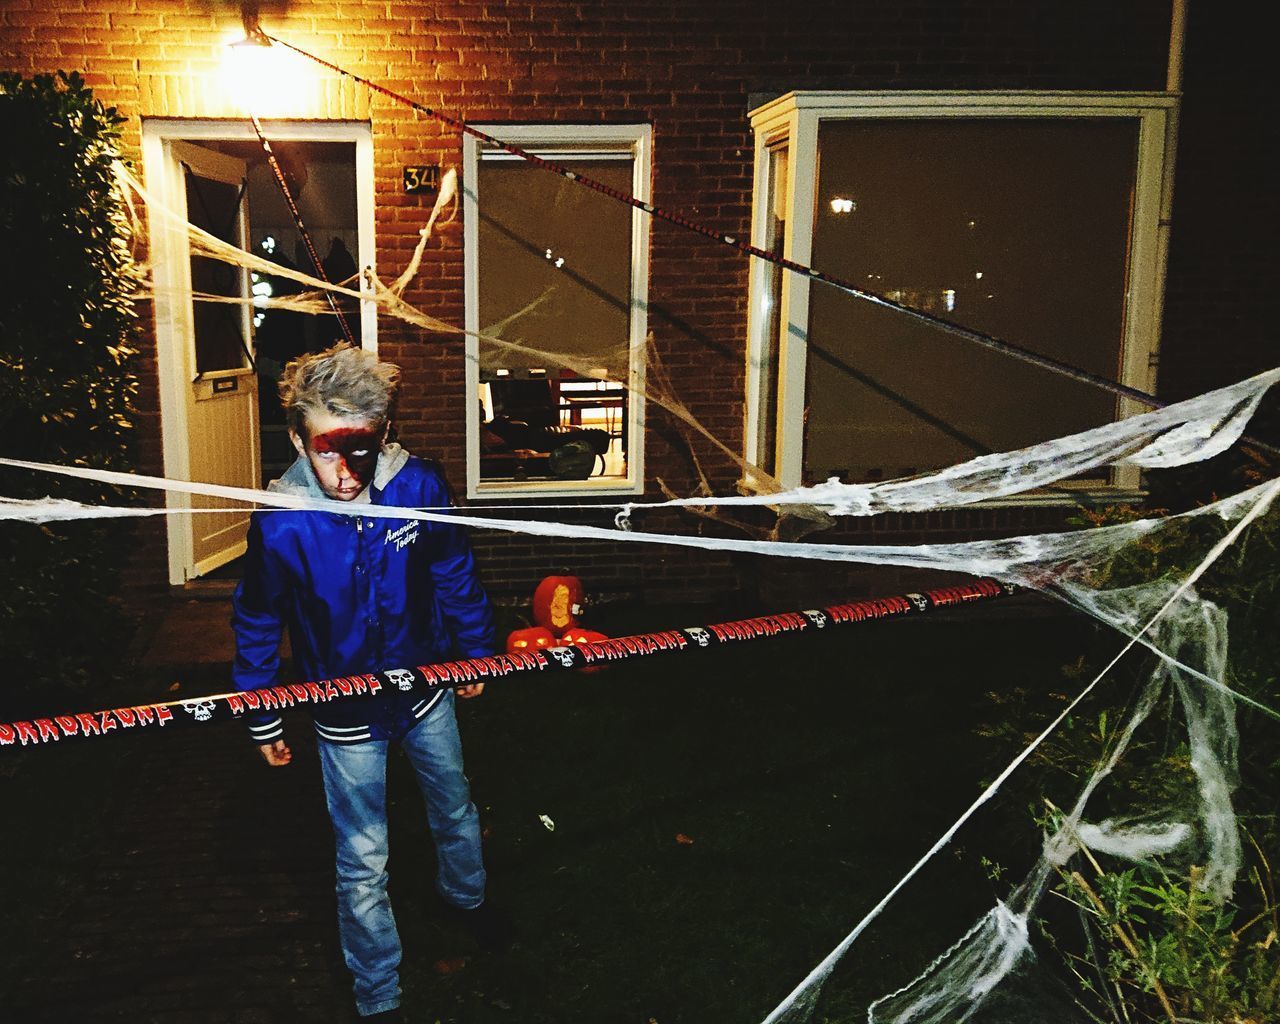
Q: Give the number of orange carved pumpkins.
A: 3